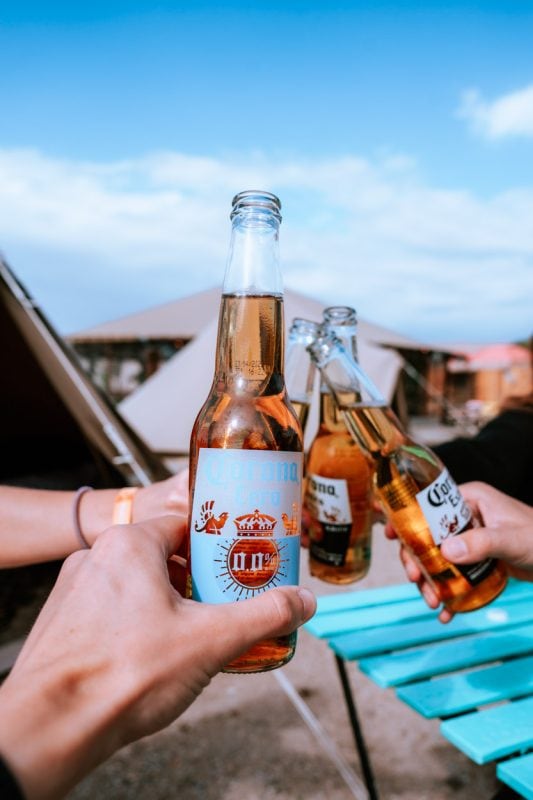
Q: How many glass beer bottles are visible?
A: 4